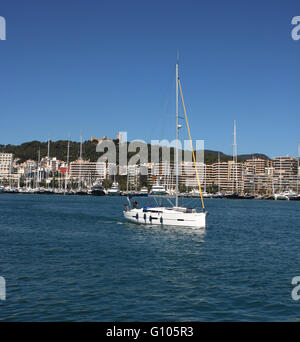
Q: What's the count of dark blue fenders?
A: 4